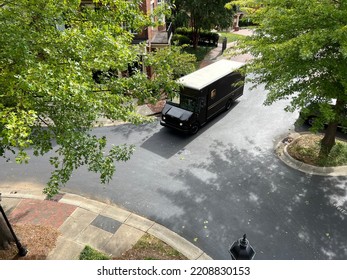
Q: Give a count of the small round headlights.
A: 2